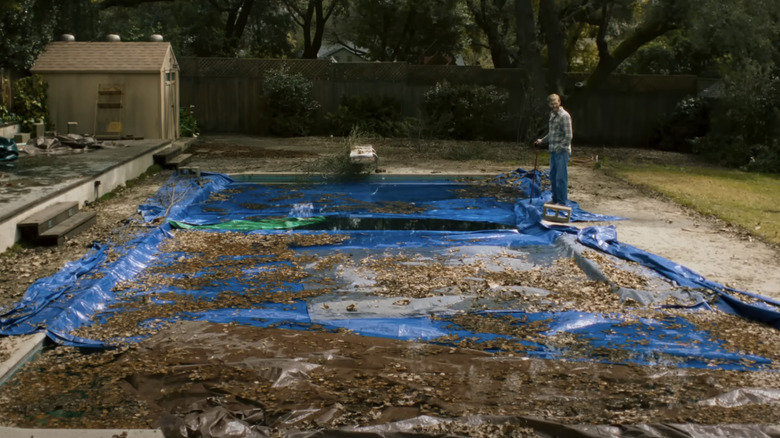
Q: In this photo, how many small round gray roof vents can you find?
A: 3